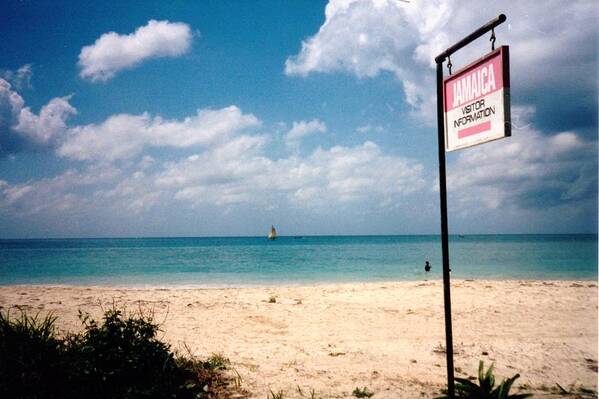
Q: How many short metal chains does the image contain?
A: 2